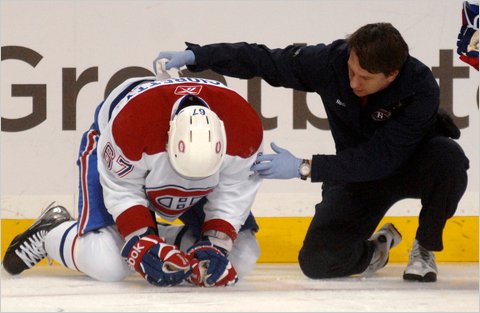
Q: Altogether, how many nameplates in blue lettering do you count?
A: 1